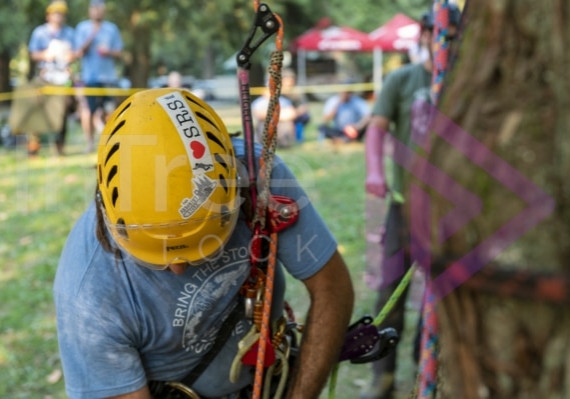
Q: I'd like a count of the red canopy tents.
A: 2